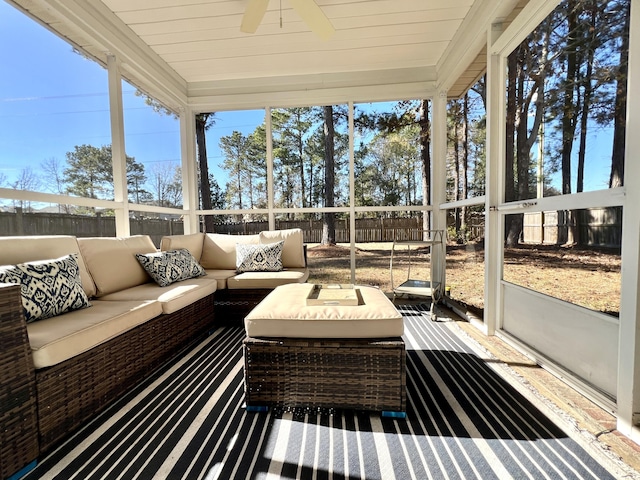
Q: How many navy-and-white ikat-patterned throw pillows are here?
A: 3